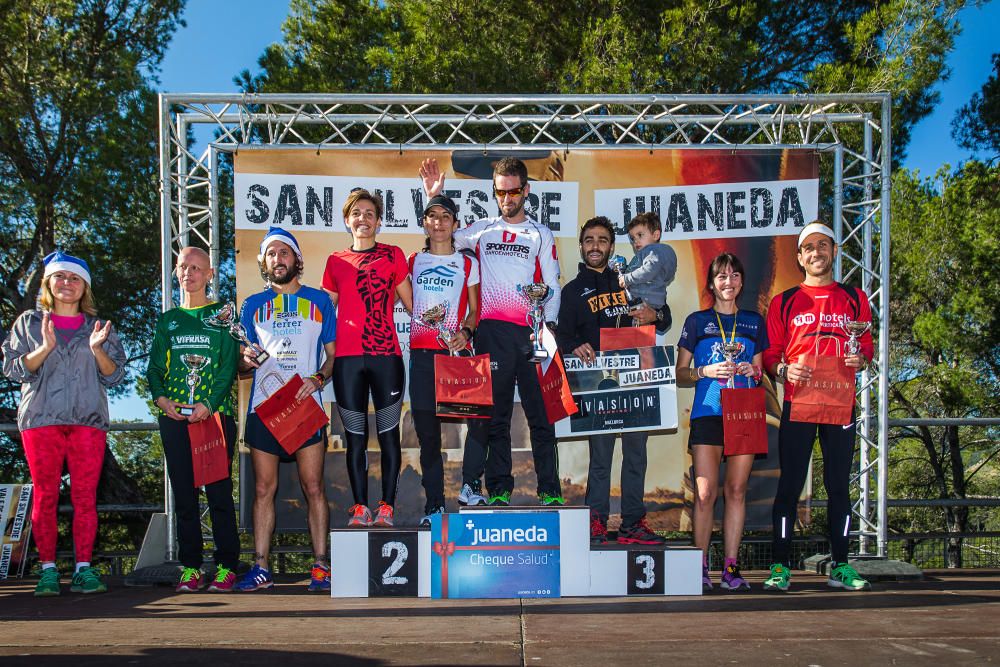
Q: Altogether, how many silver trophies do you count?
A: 7